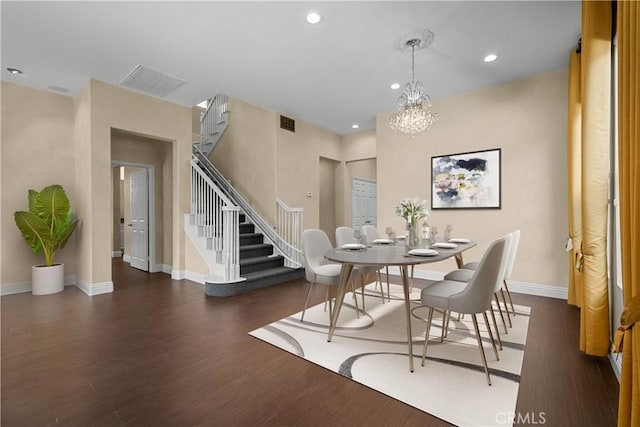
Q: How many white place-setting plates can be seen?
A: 6